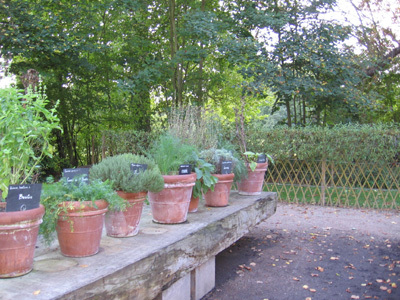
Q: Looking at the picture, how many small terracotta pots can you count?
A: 7